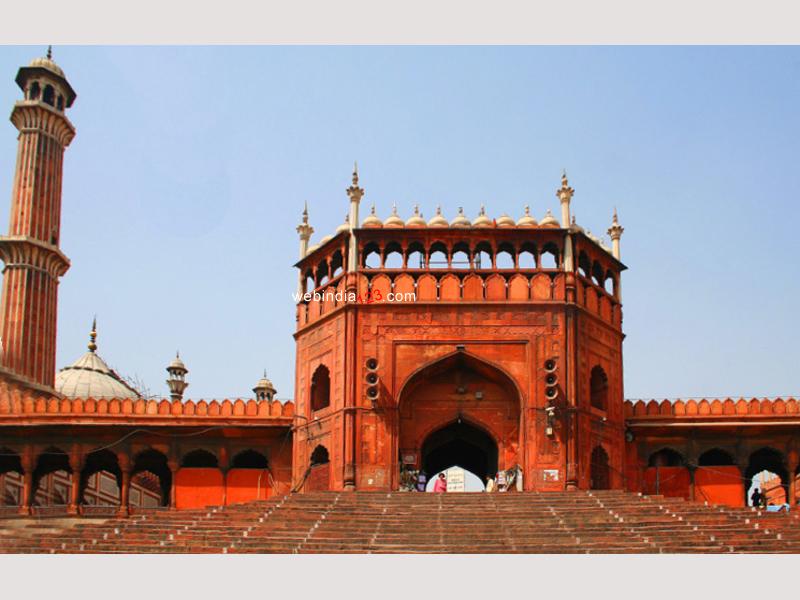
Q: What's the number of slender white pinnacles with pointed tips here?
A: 4